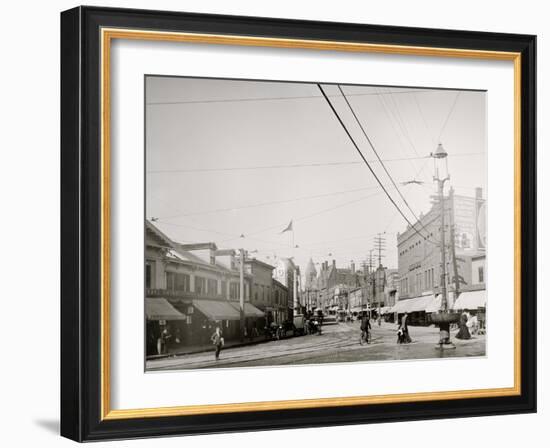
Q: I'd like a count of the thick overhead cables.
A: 2